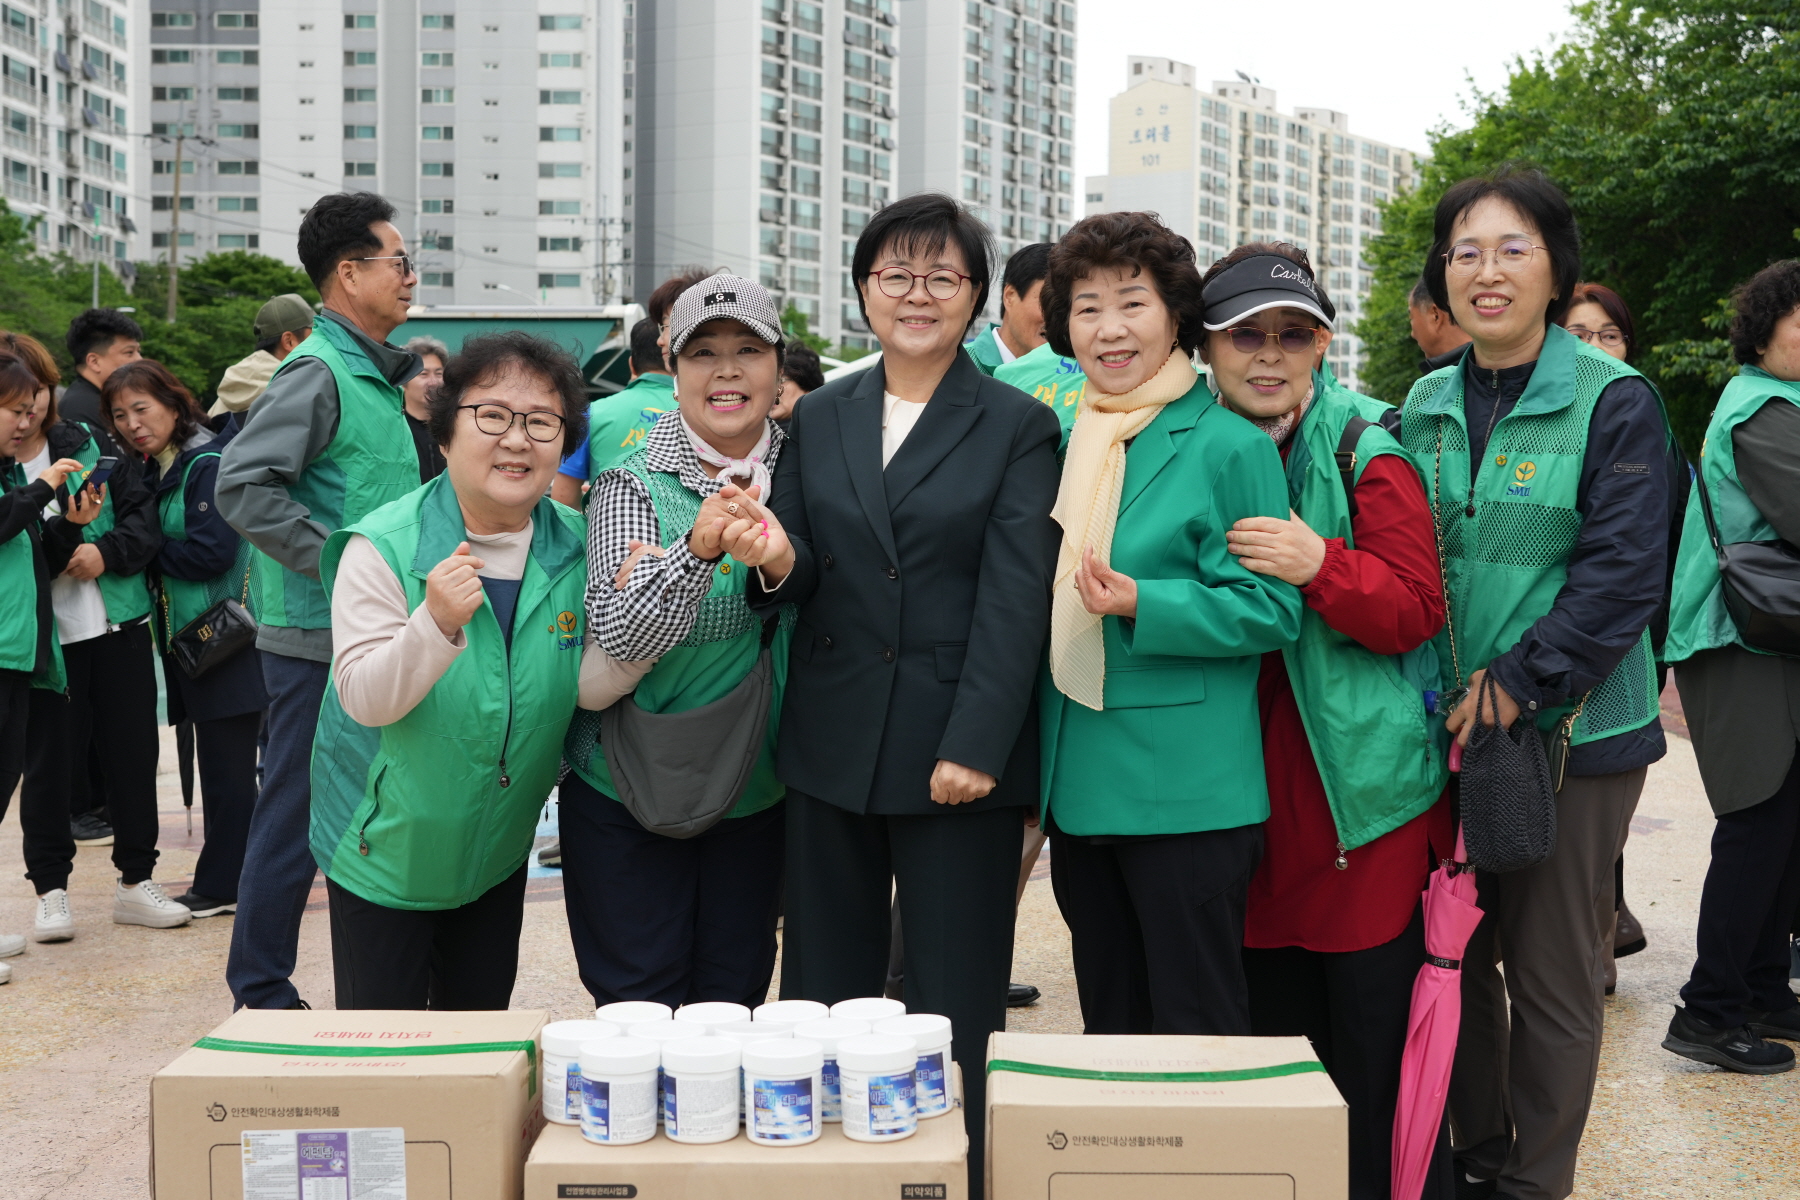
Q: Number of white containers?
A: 13